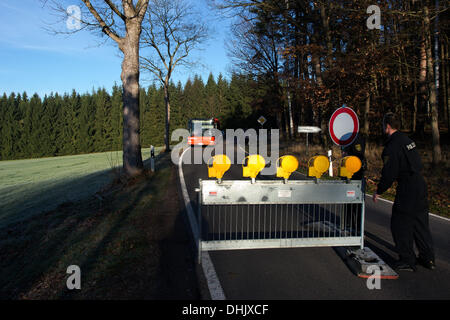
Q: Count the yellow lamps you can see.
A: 5